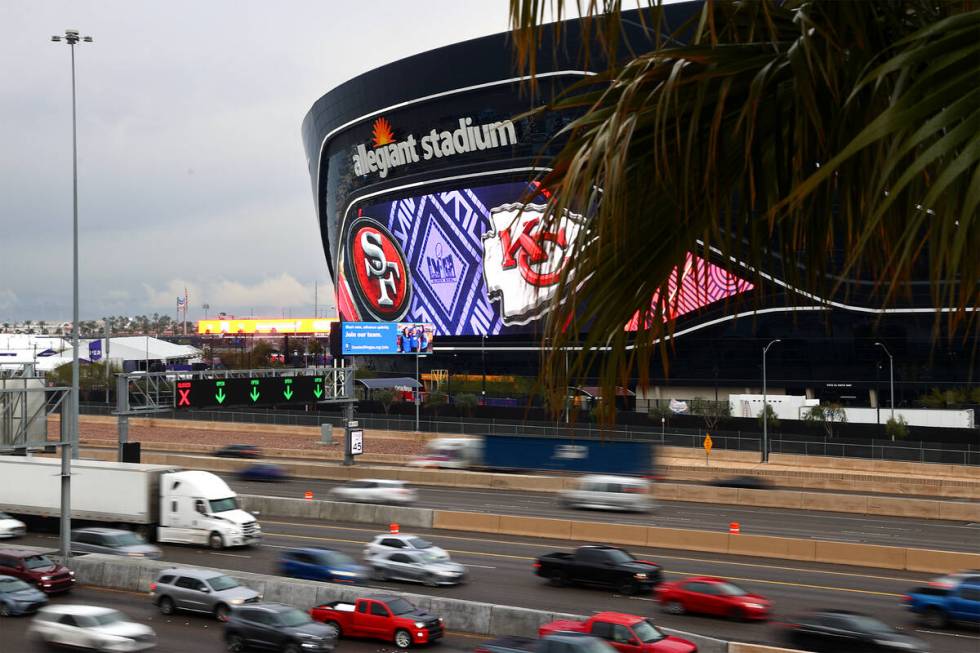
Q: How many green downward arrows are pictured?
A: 4